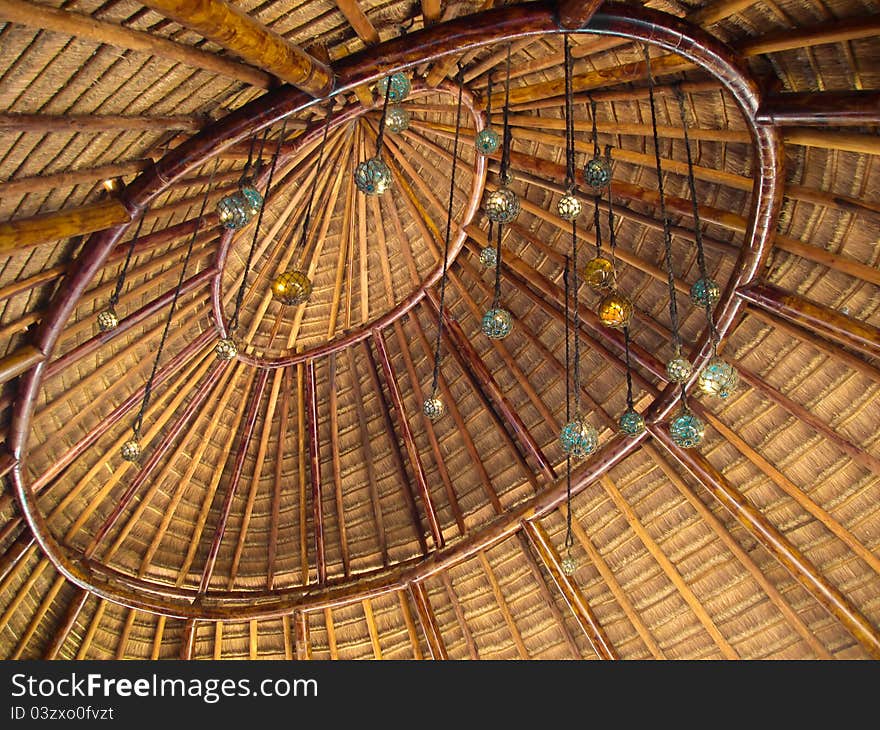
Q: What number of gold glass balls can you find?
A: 3